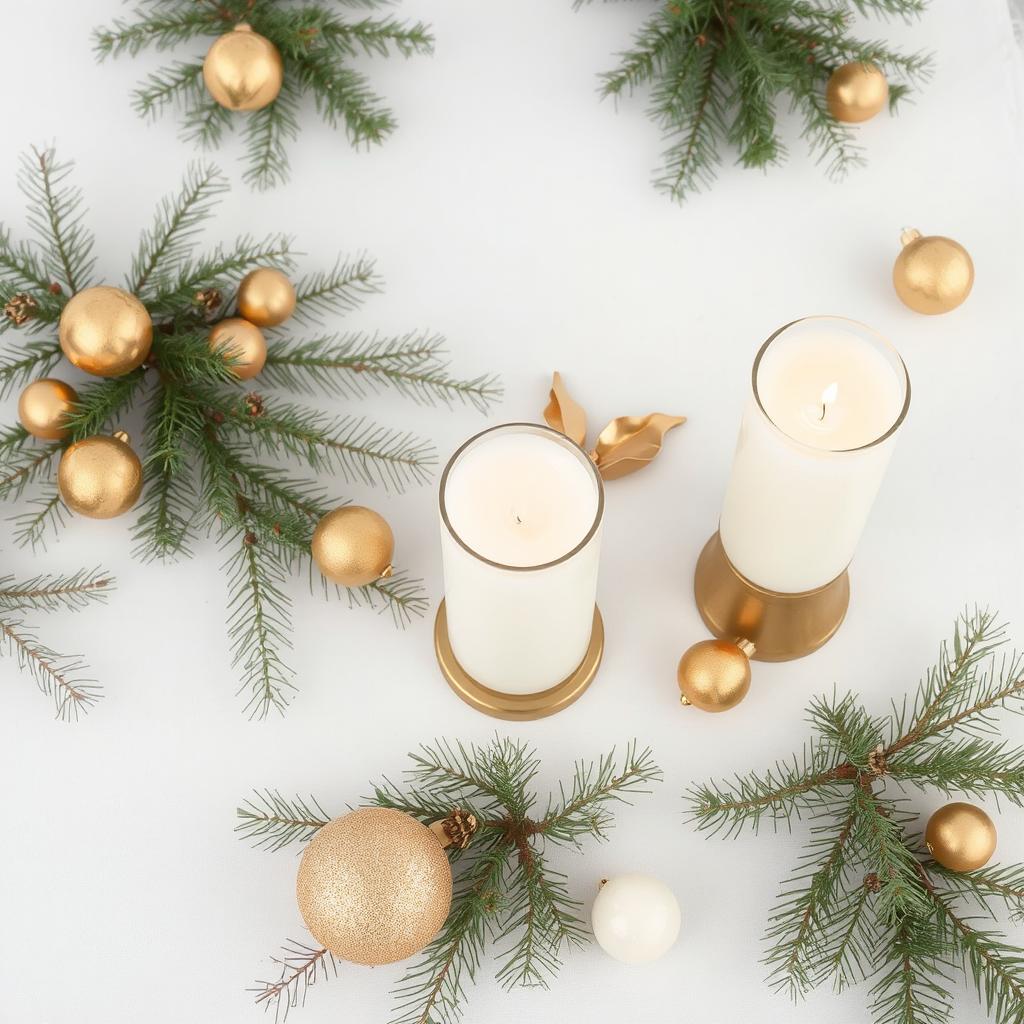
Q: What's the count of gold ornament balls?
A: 12